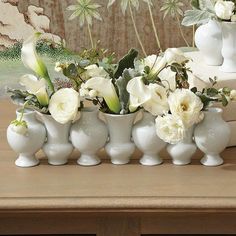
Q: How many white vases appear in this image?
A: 9